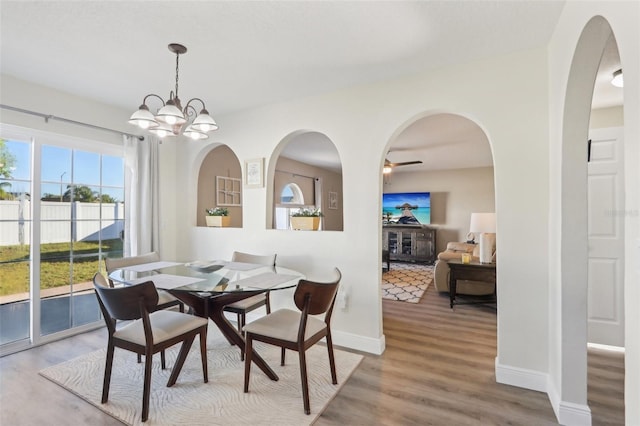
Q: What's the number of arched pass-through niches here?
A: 2